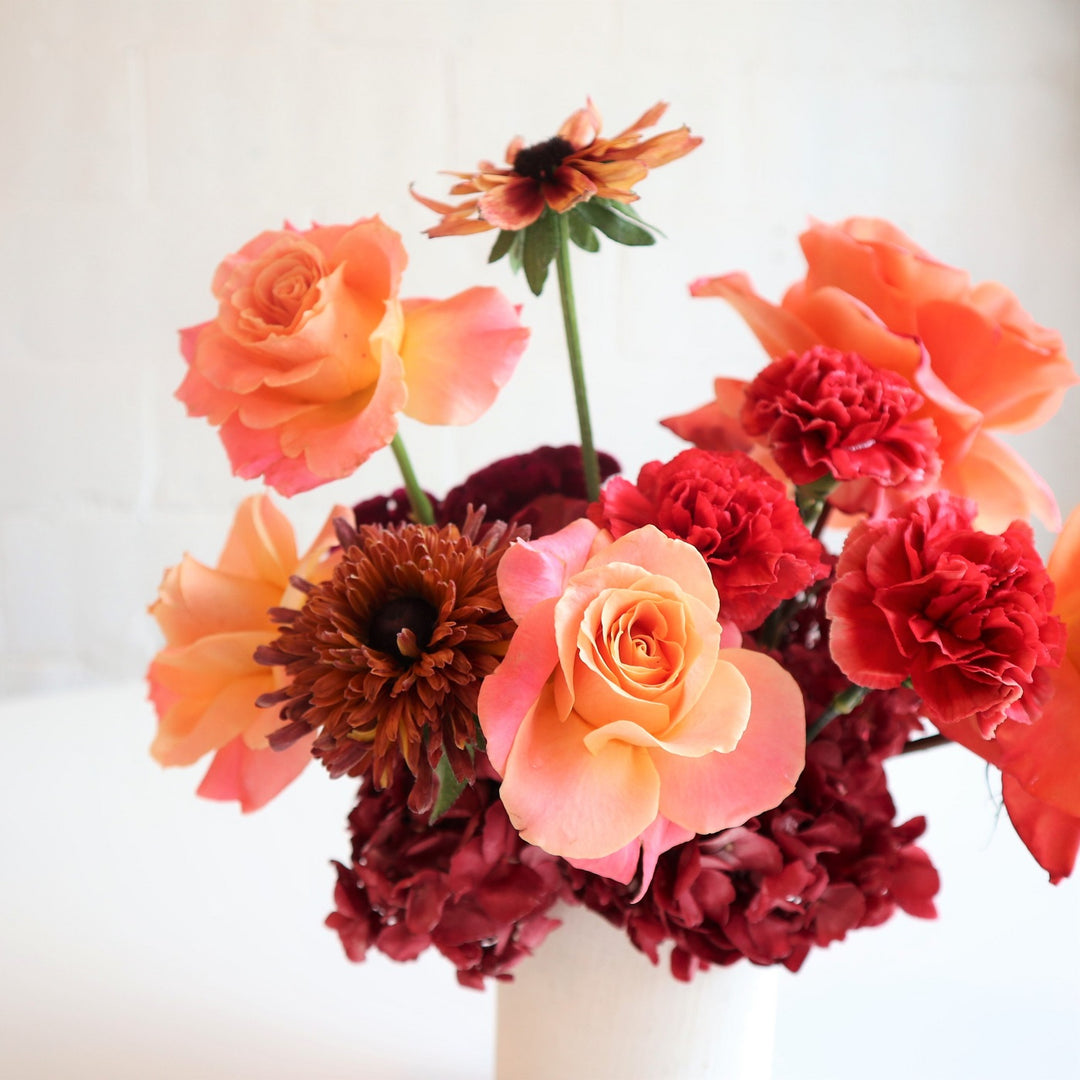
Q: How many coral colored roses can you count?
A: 5